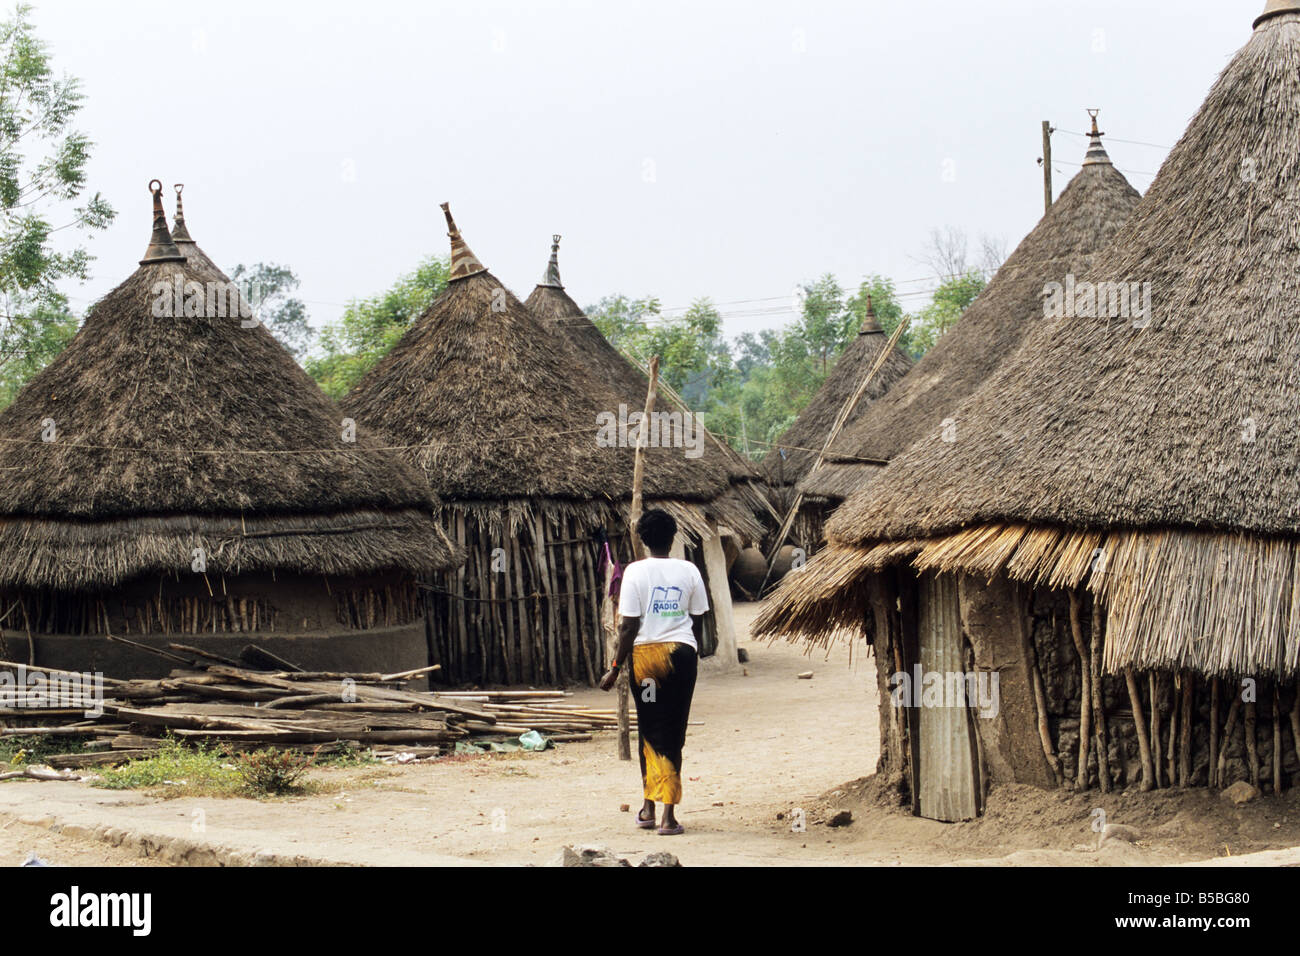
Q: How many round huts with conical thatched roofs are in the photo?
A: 7